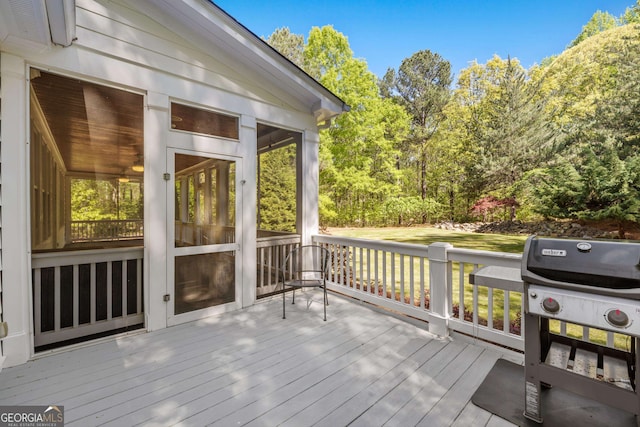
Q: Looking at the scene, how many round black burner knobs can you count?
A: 2